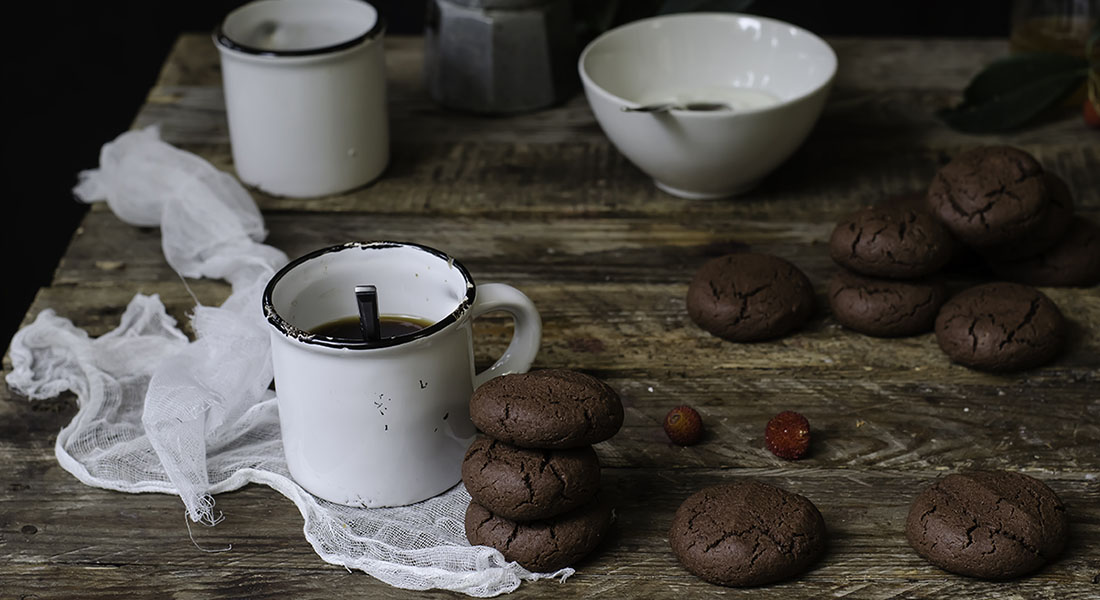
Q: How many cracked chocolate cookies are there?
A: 12